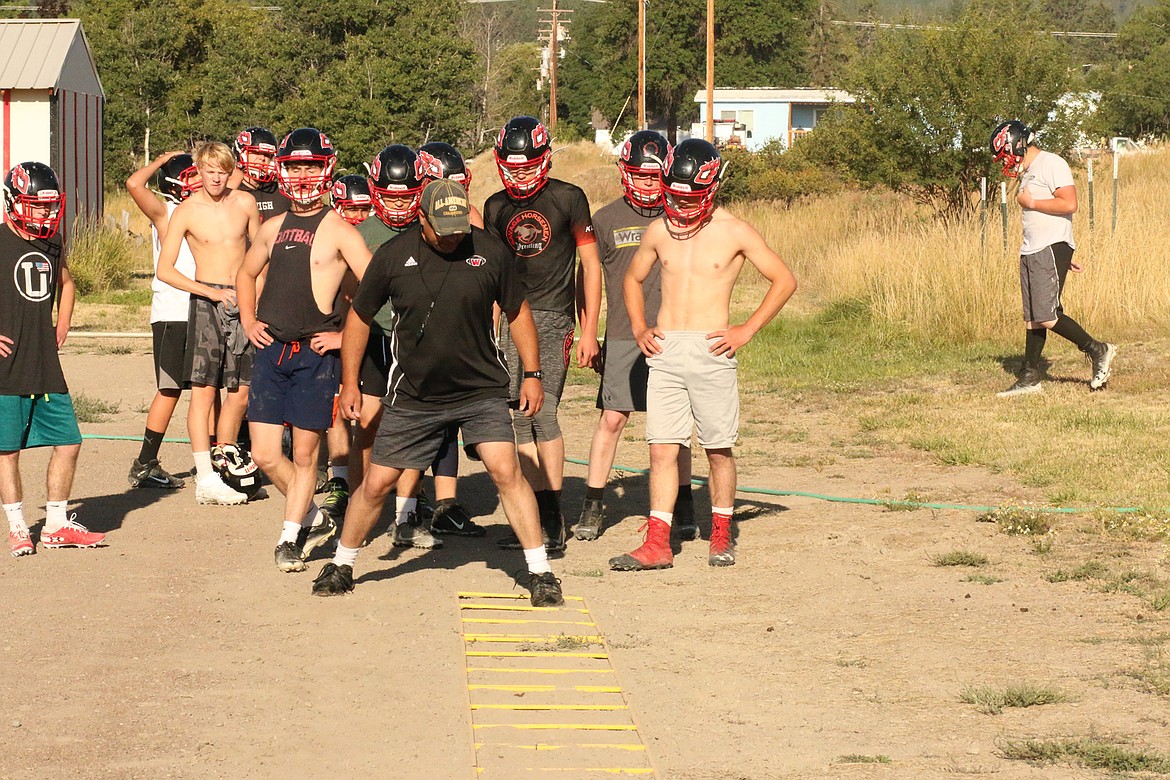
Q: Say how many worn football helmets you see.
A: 11